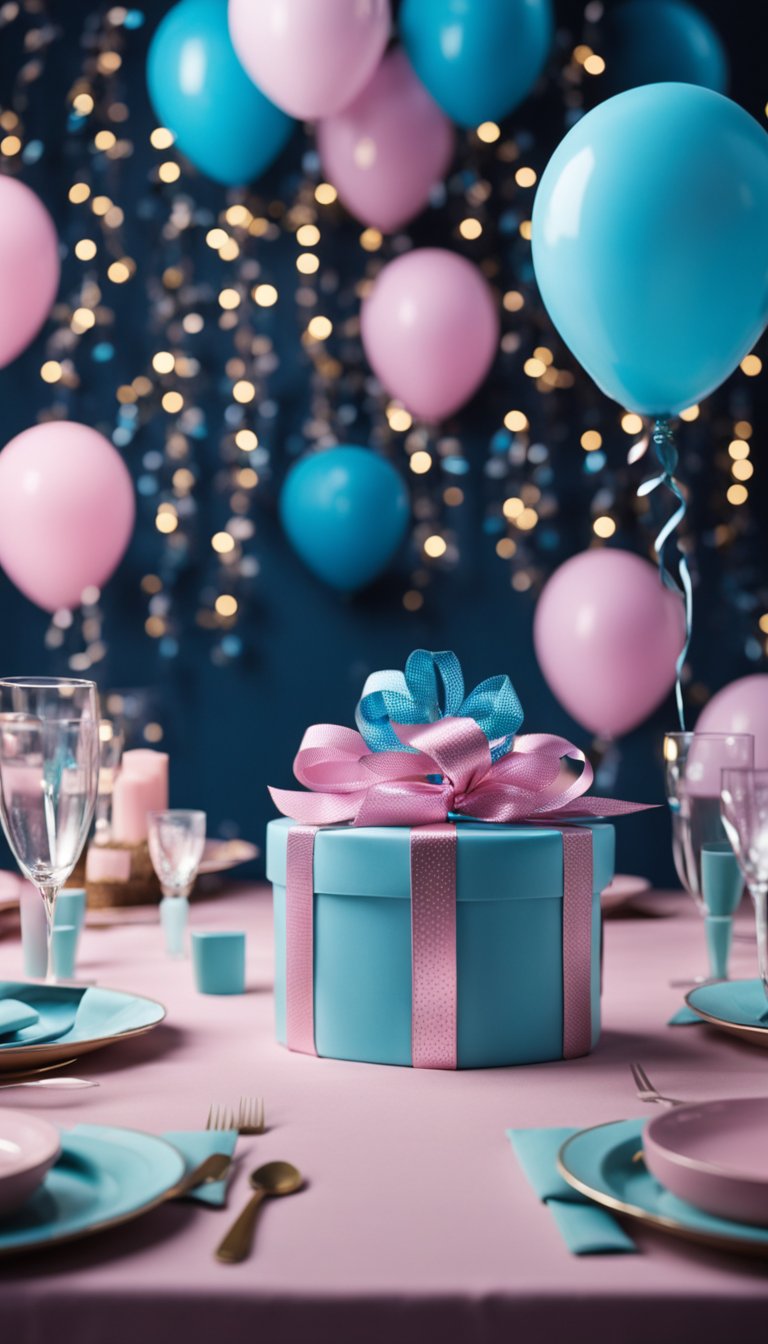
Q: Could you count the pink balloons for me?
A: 7